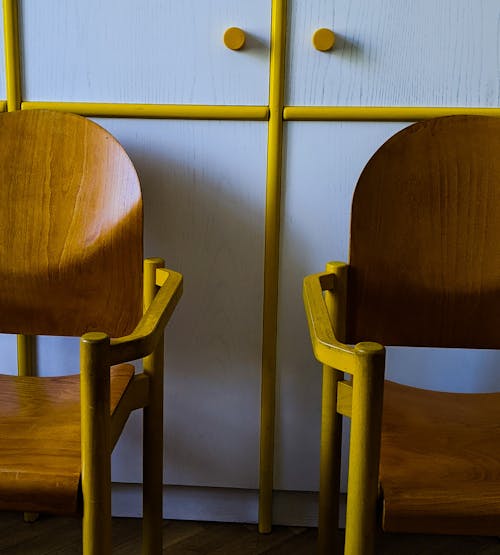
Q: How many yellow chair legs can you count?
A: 4